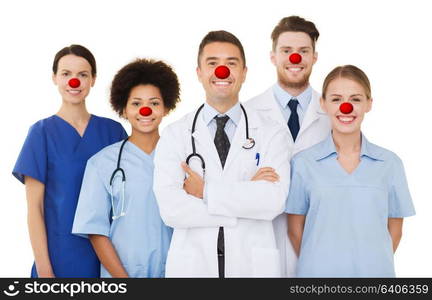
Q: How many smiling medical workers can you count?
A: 5